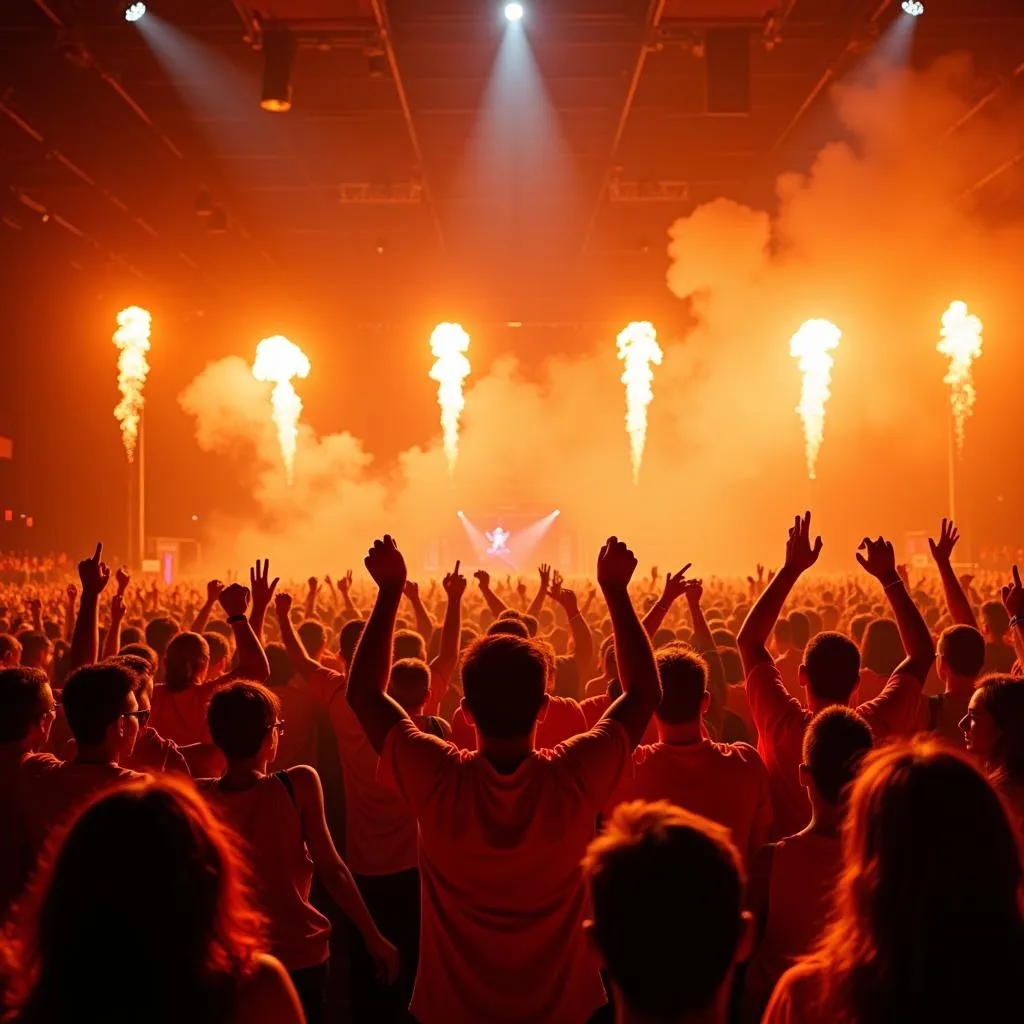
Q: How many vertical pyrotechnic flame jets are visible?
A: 6